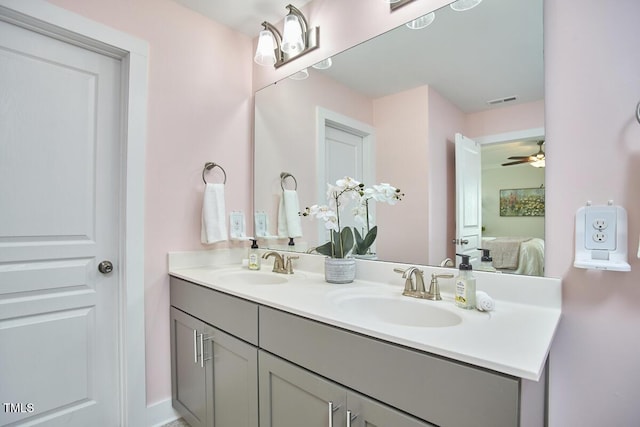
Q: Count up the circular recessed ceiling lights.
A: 0